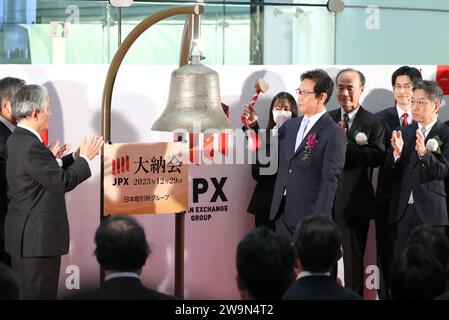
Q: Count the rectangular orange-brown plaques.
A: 1